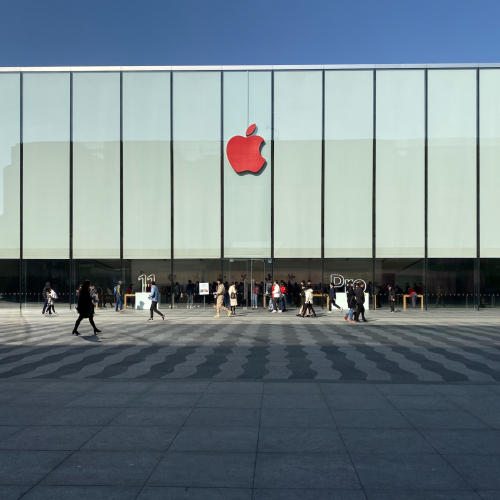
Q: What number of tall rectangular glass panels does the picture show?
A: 11